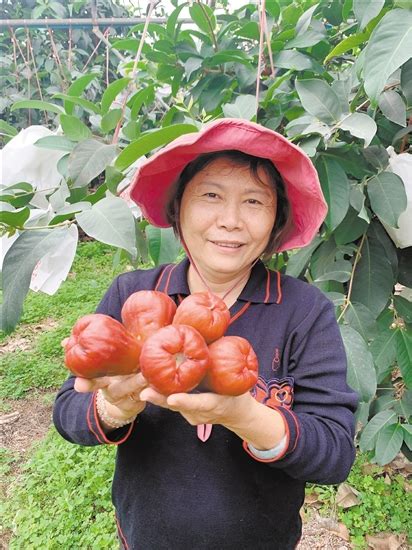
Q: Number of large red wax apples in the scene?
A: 5